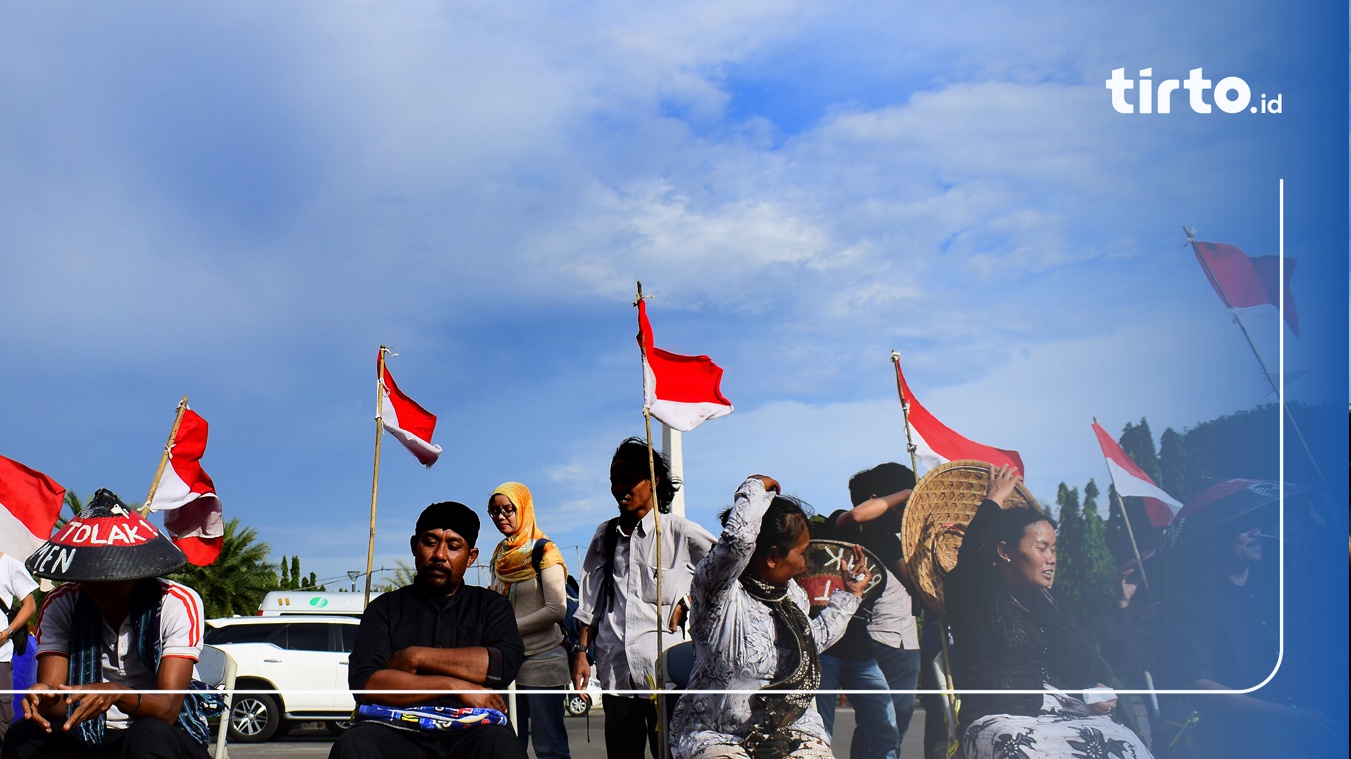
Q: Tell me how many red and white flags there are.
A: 7